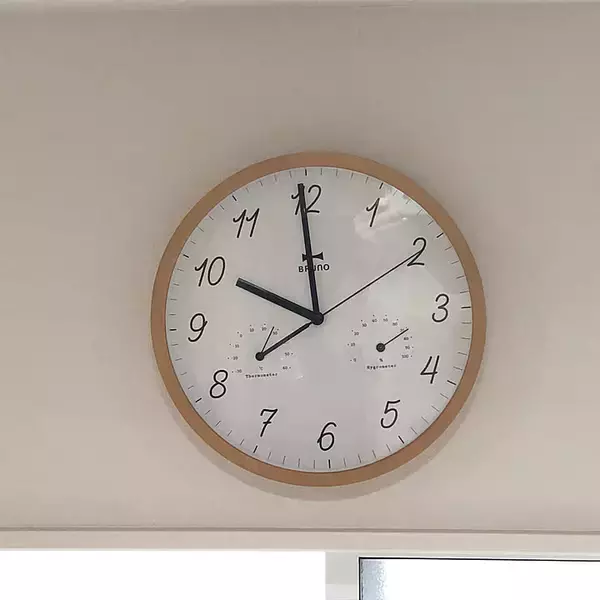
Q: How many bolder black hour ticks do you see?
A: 12